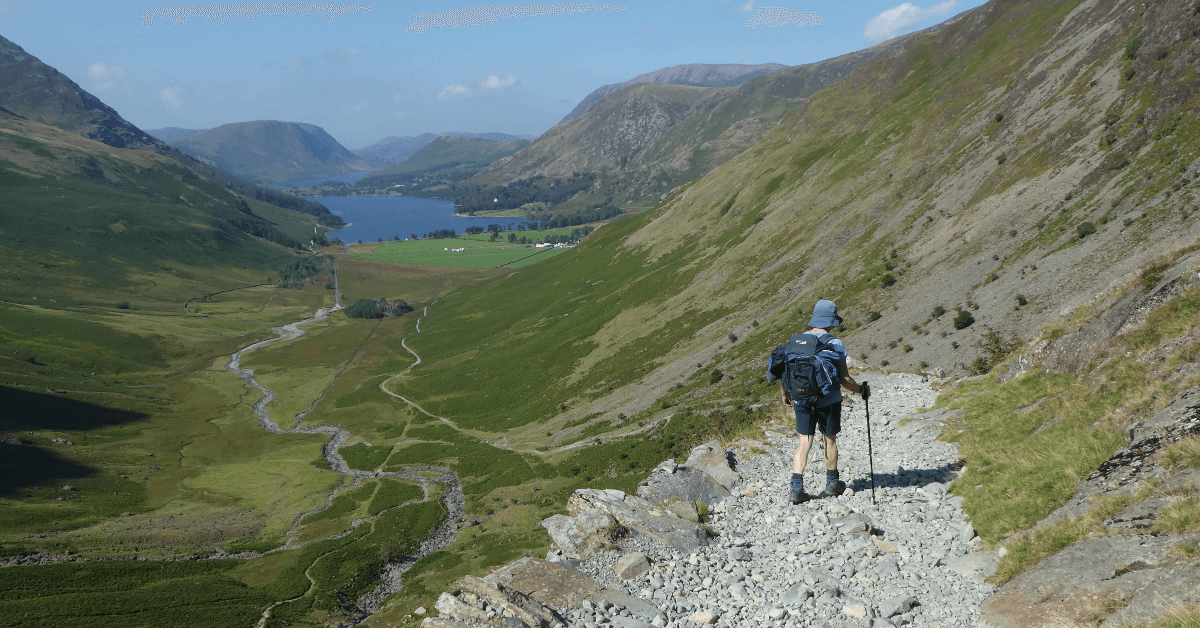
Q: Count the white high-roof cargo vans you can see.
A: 0